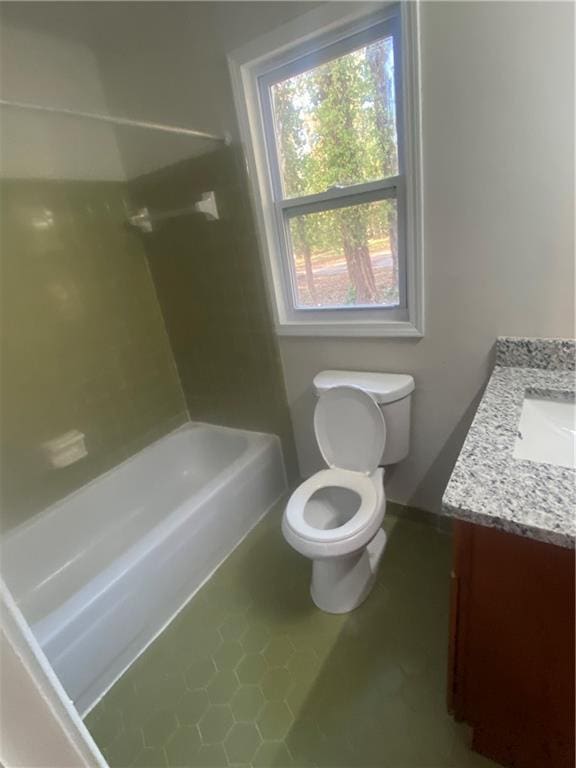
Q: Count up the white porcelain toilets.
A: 1